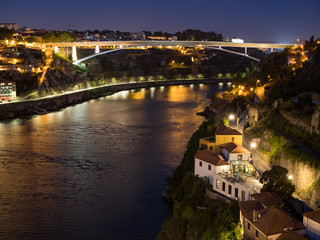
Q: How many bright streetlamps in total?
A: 3